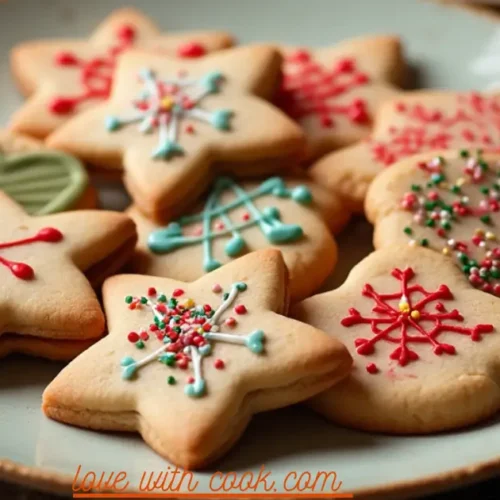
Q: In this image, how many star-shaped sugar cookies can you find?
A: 6